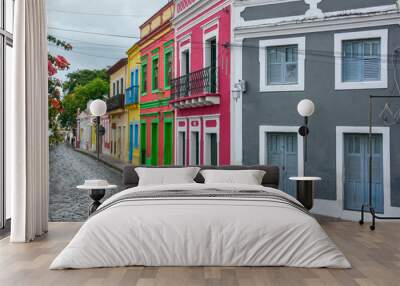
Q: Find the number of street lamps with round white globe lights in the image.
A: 2